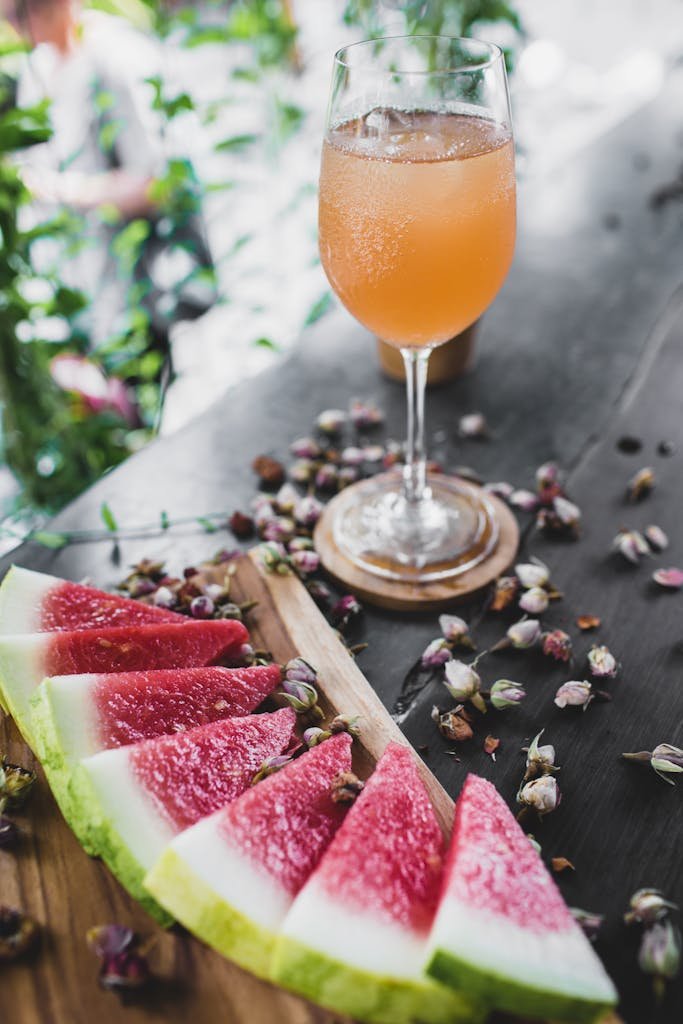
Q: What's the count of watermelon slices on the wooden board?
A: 7